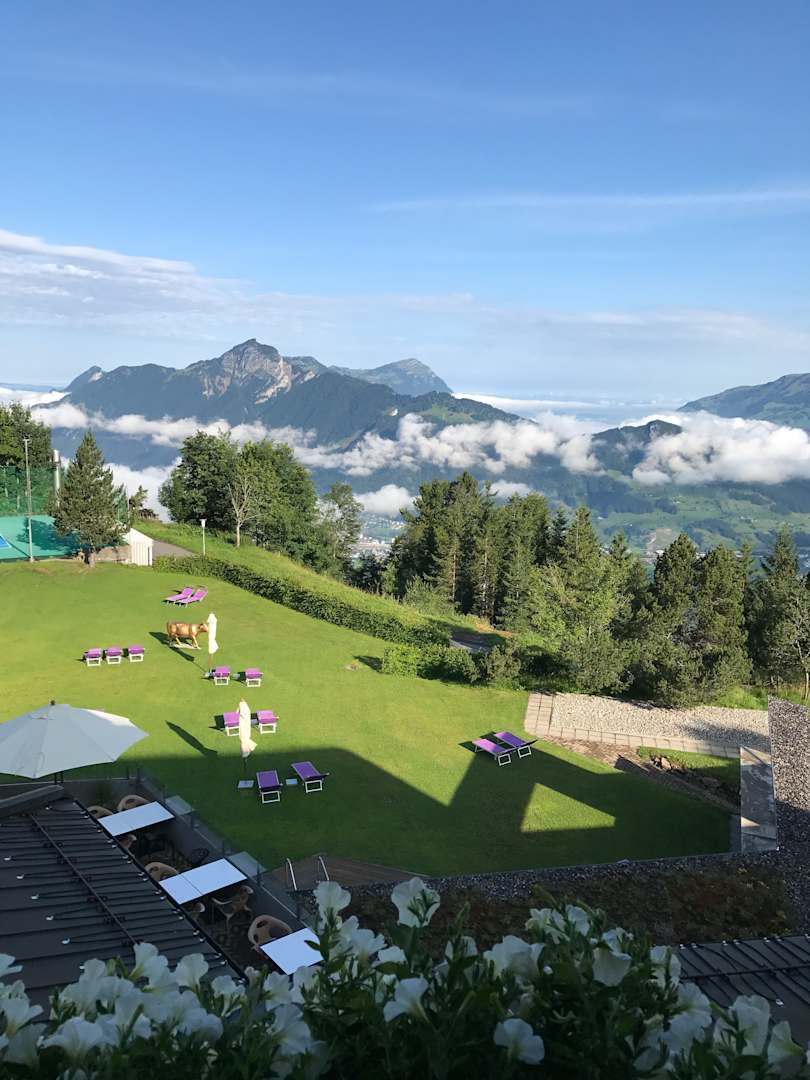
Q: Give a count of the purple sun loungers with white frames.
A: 13